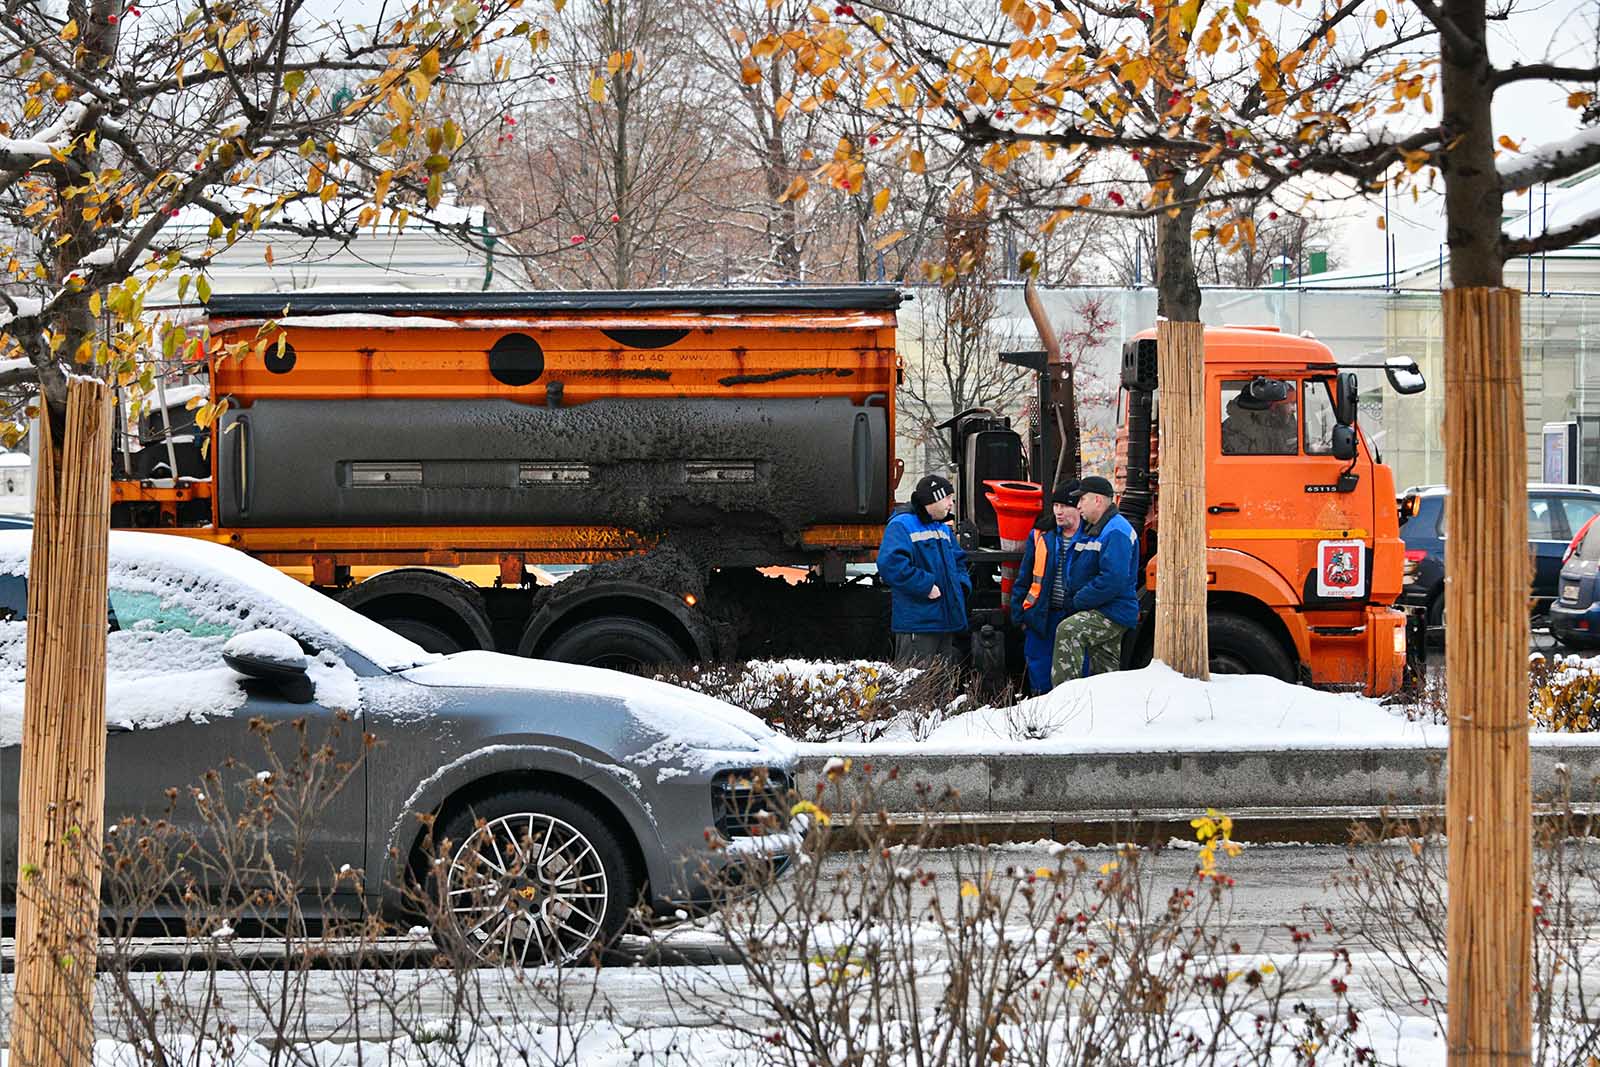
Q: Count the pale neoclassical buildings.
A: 2